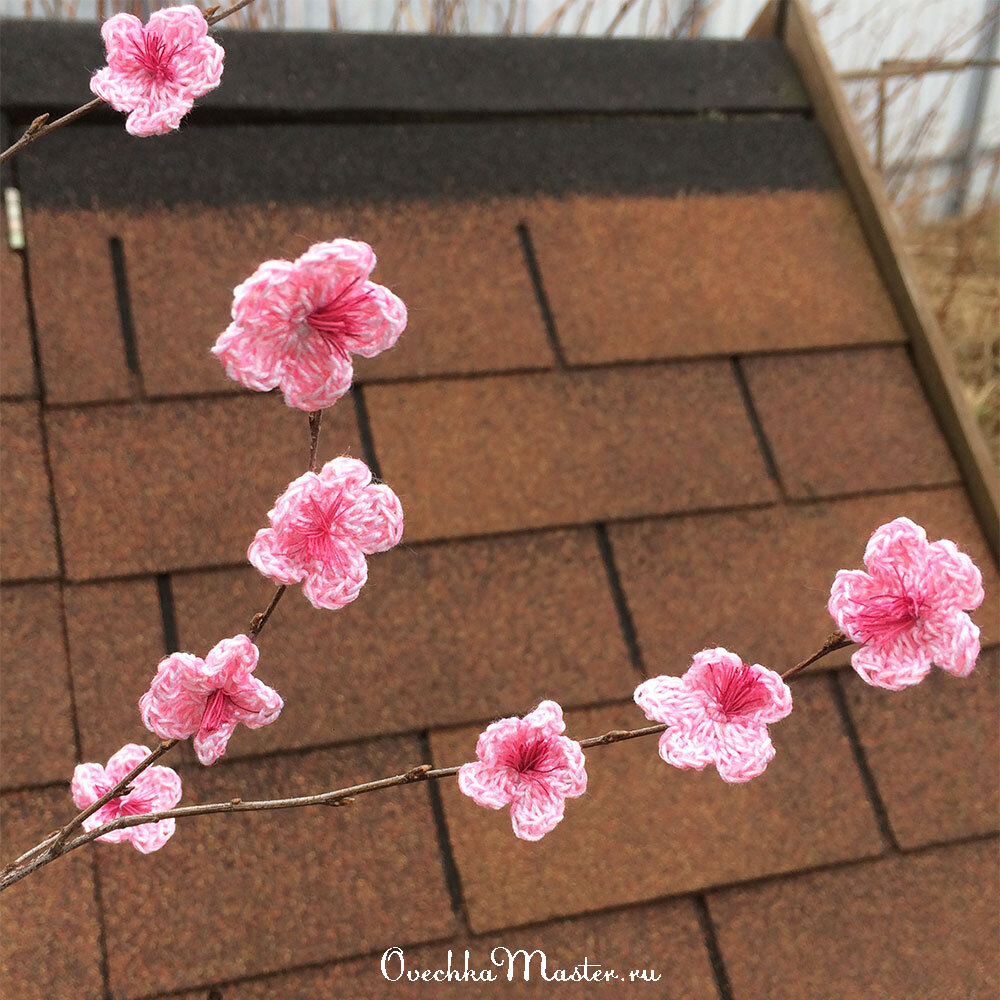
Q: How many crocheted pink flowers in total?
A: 8